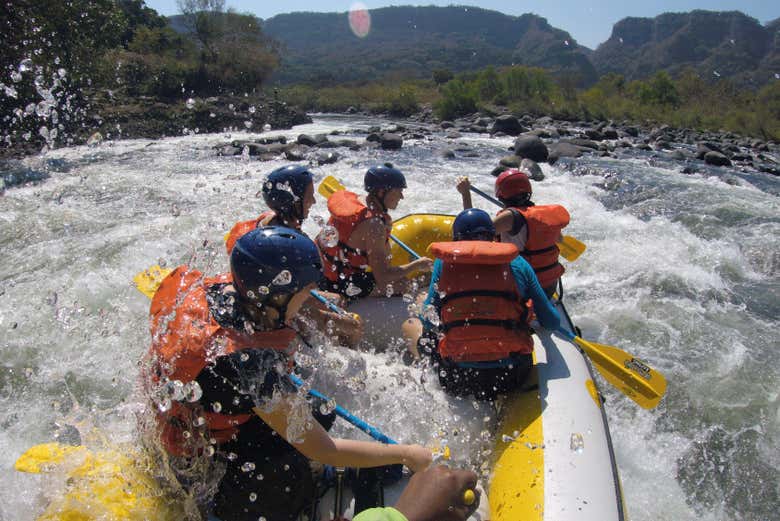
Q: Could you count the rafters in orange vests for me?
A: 5